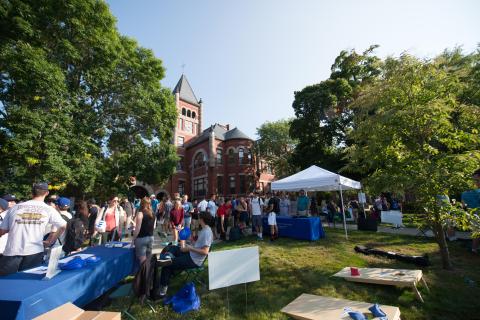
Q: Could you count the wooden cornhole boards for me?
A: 2